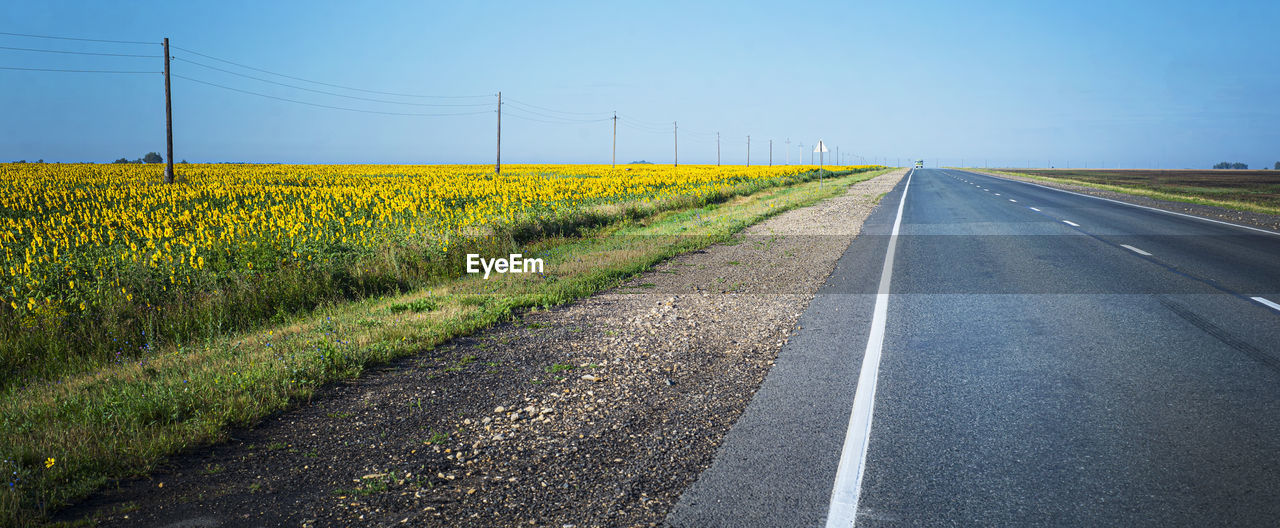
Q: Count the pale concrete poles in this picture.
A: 2